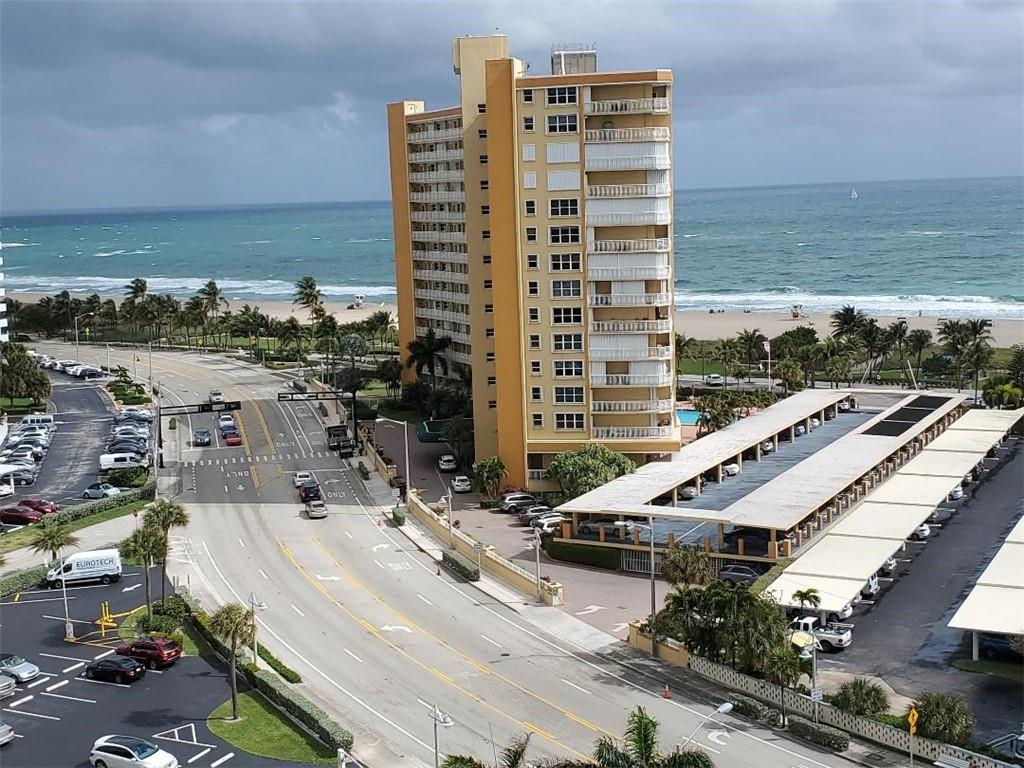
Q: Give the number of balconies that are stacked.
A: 13